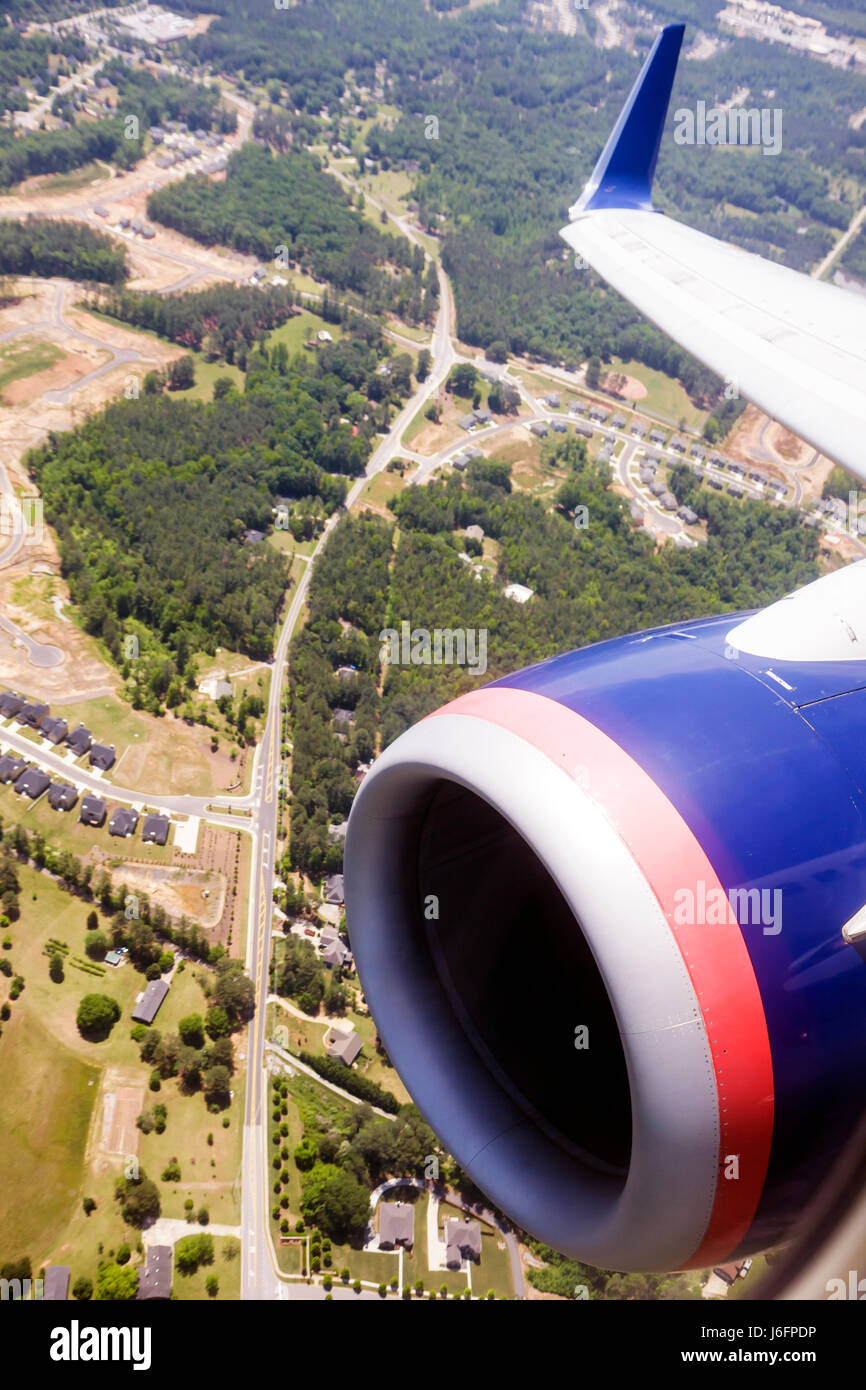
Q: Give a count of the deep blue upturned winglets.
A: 1